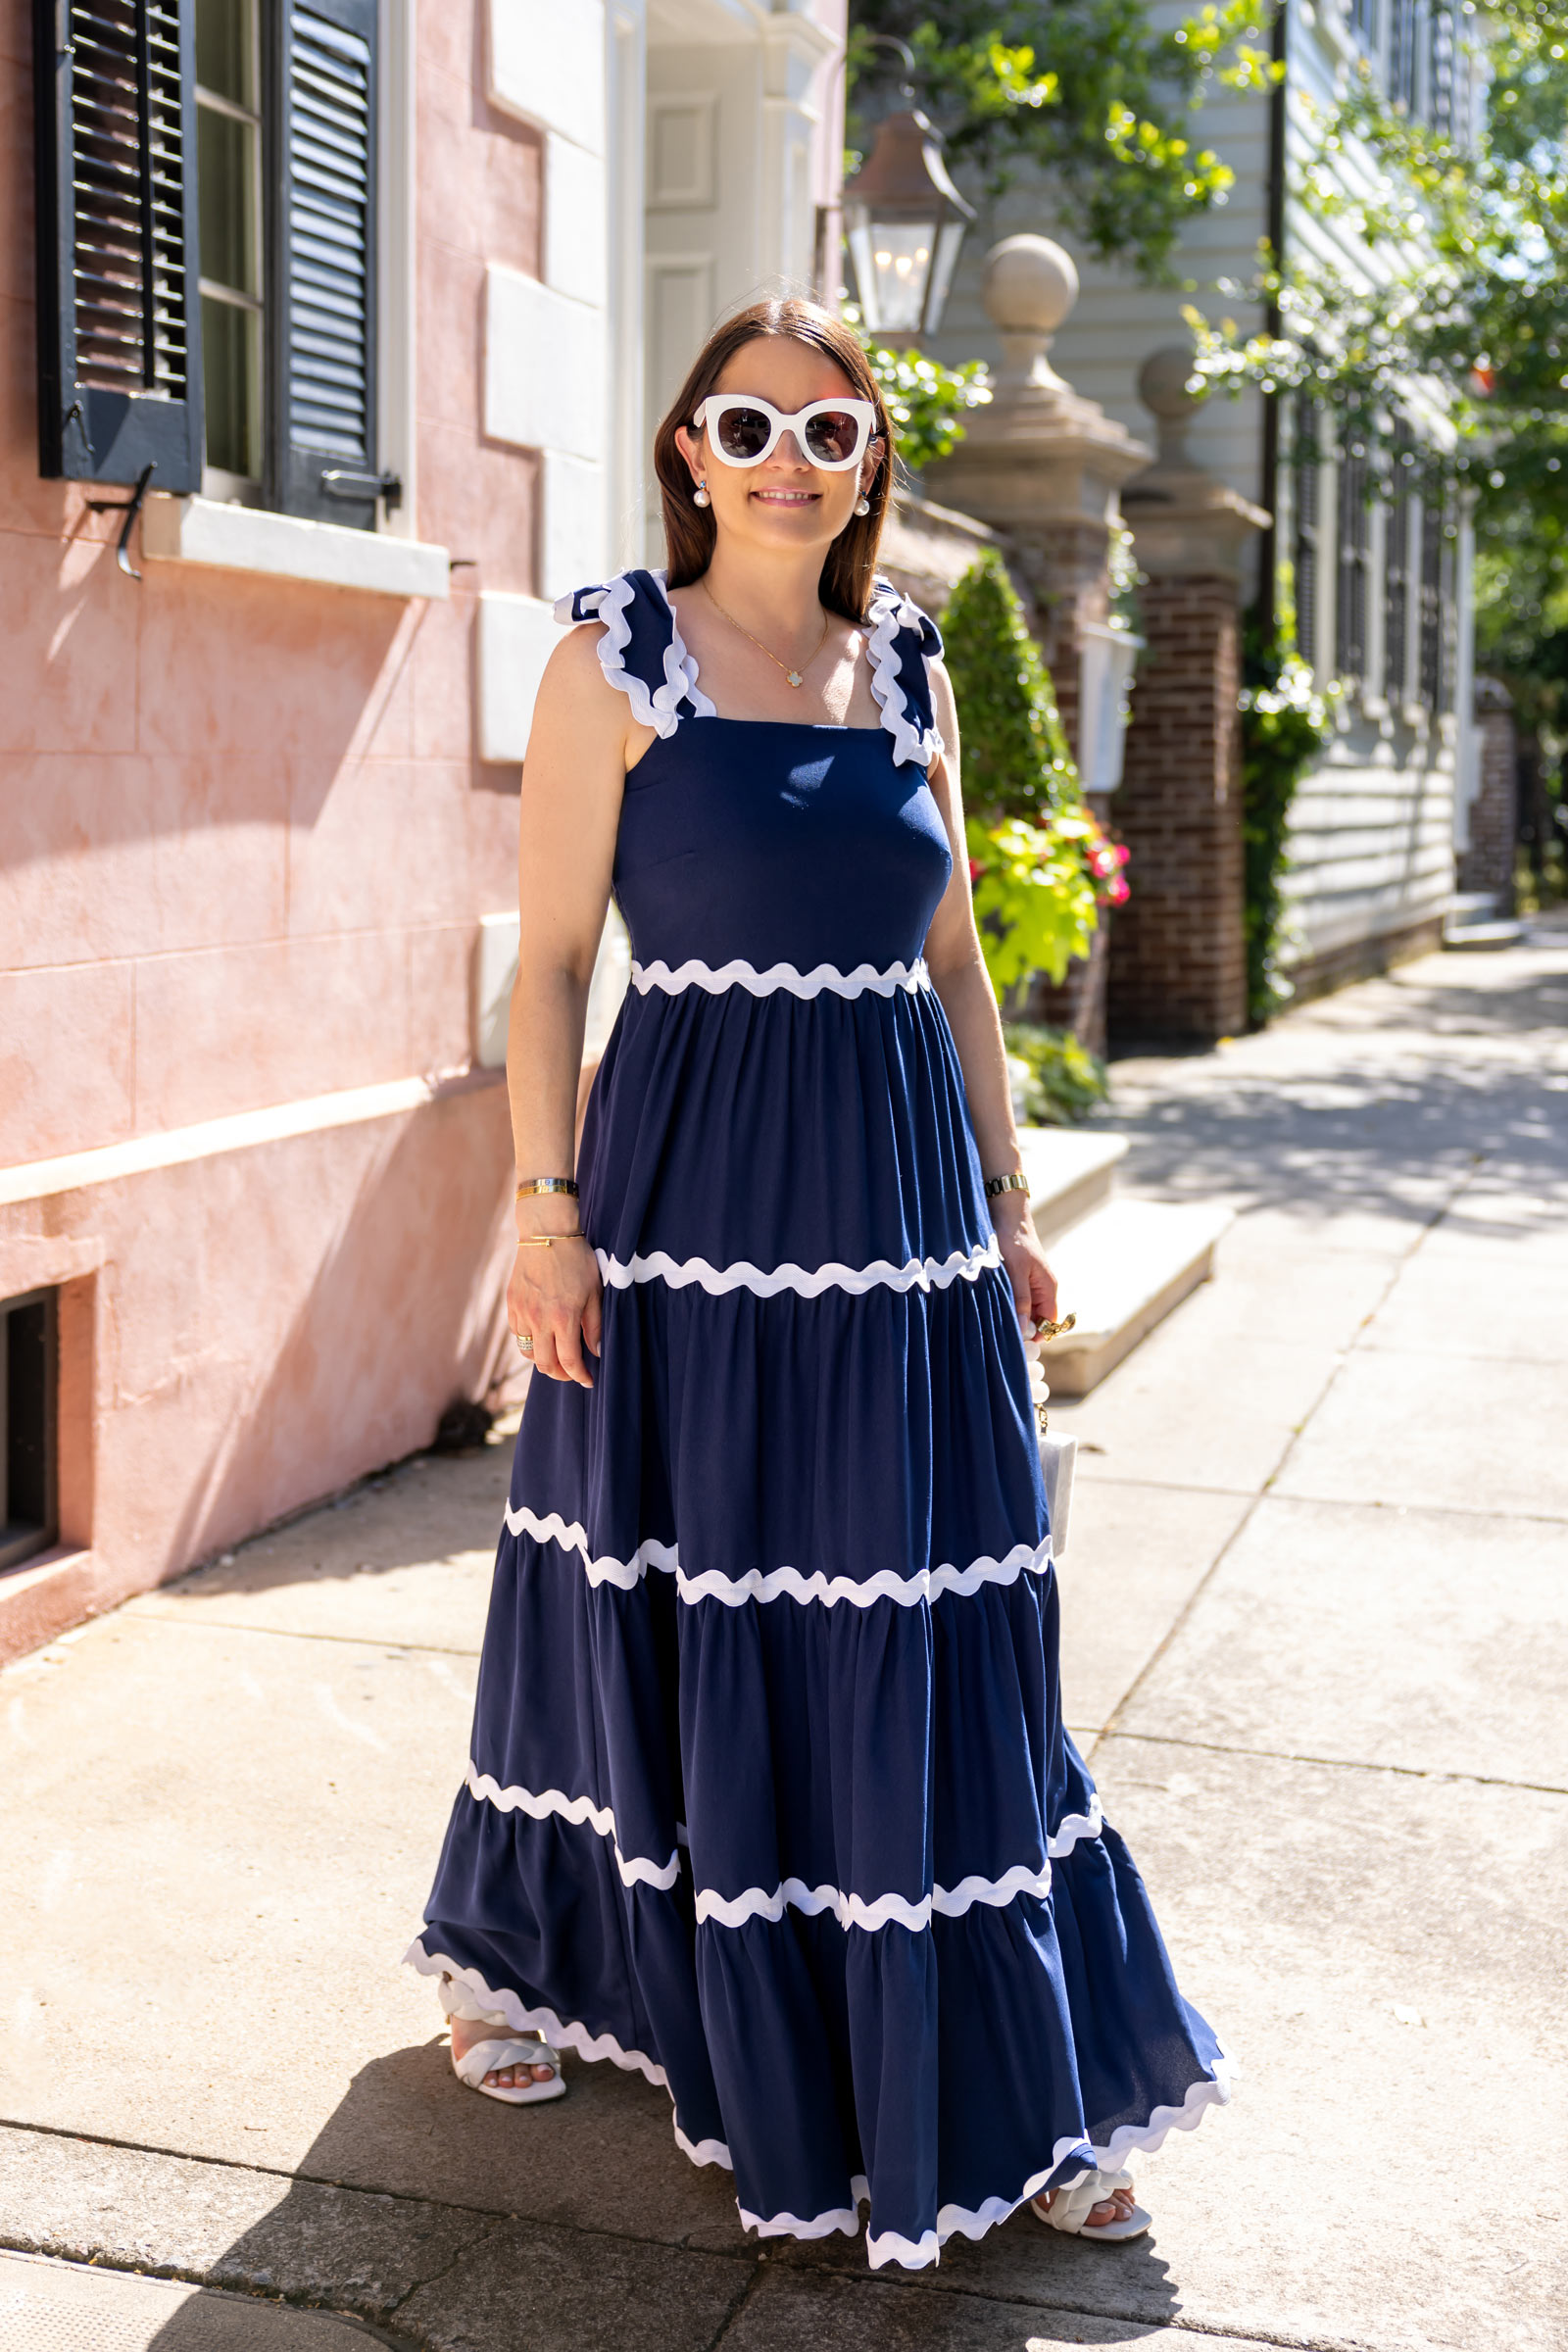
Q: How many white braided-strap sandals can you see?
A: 2